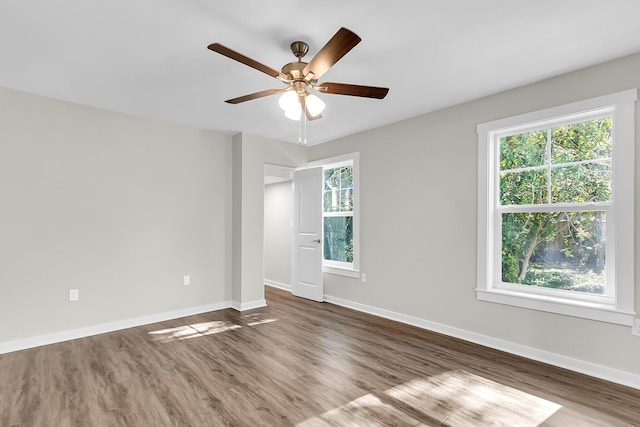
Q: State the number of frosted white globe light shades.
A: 3